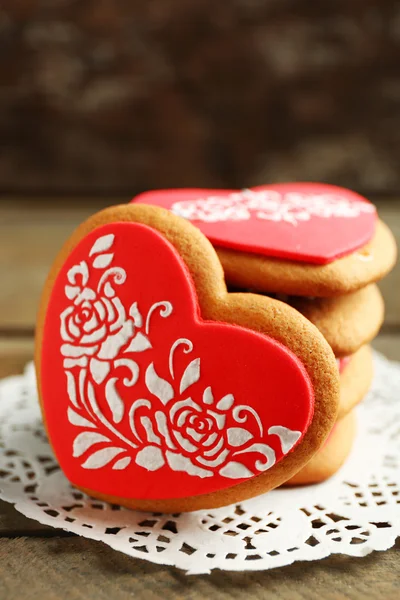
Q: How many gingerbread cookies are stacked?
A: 4